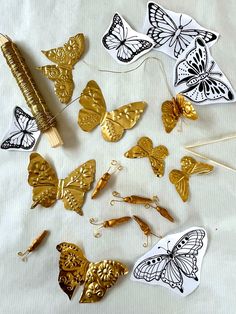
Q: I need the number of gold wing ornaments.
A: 7